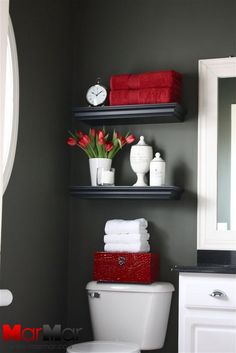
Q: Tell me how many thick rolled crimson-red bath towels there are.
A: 2